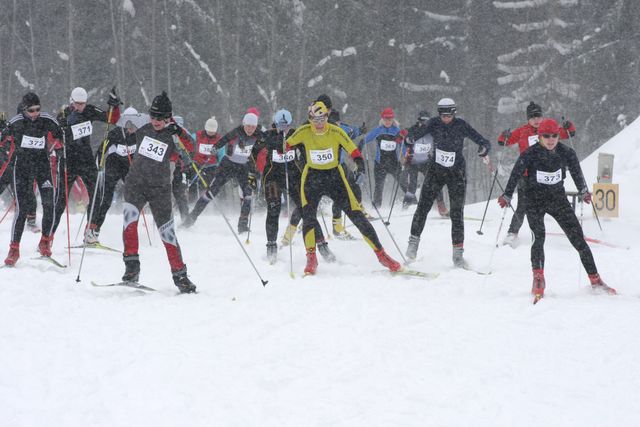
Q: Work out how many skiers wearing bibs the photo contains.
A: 13